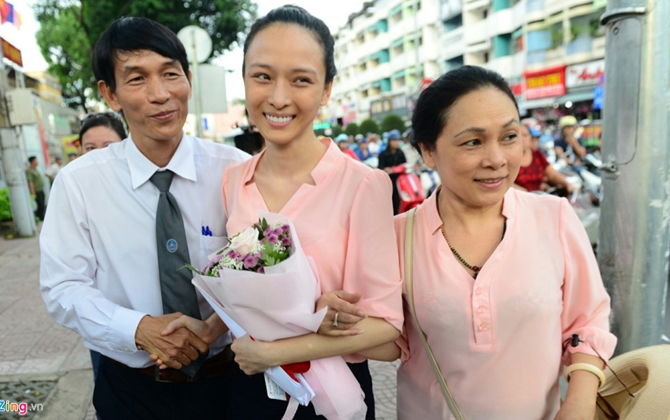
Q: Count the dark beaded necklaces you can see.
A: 1